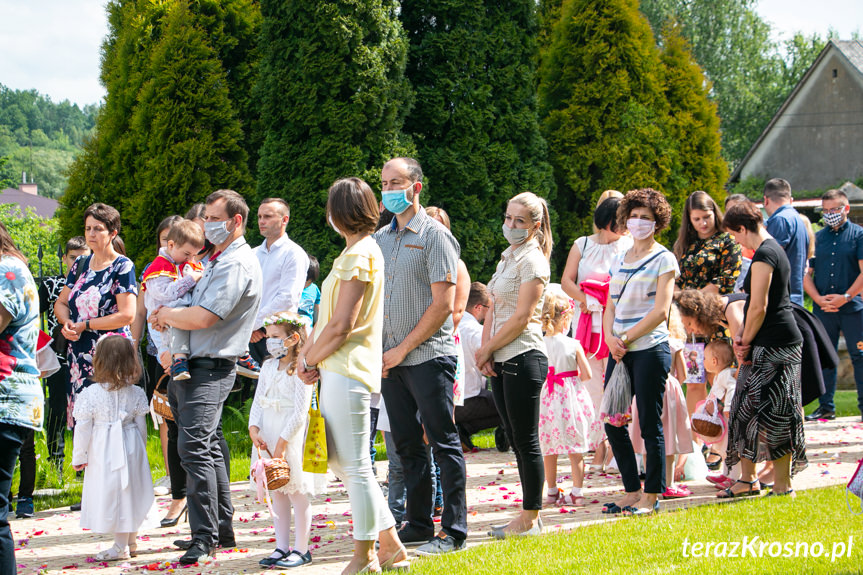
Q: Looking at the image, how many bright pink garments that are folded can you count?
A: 1